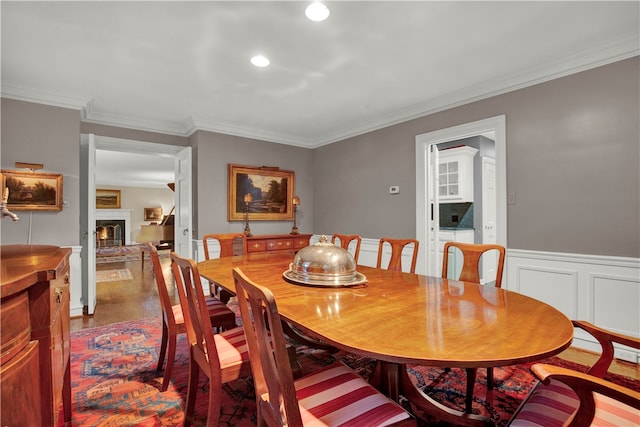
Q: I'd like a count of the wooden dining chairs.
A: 8